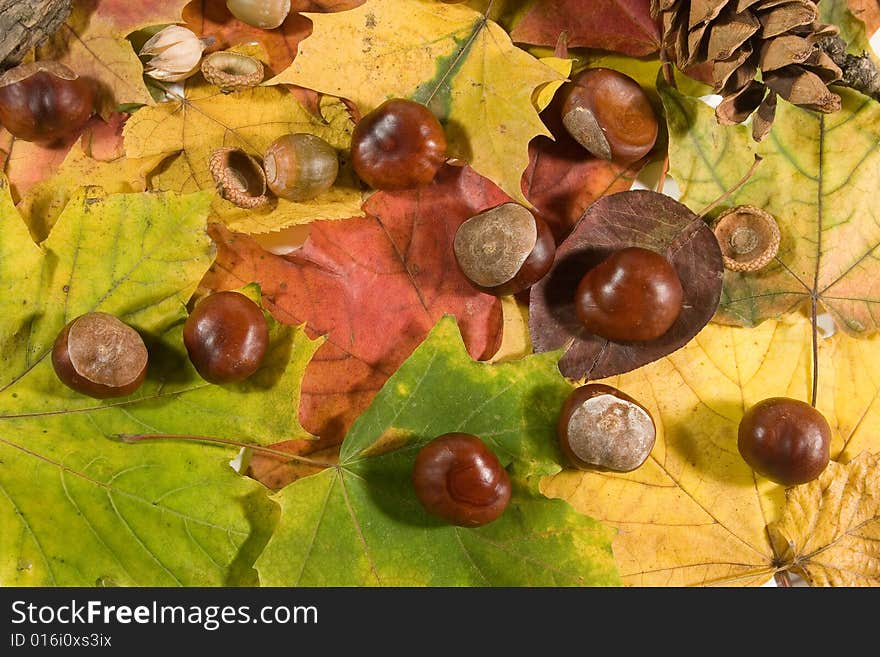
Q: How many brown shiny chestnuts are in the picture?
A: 10